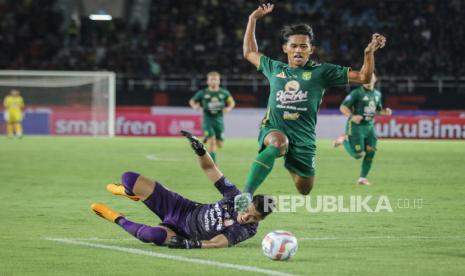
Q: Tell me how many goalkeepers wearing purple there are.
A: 1